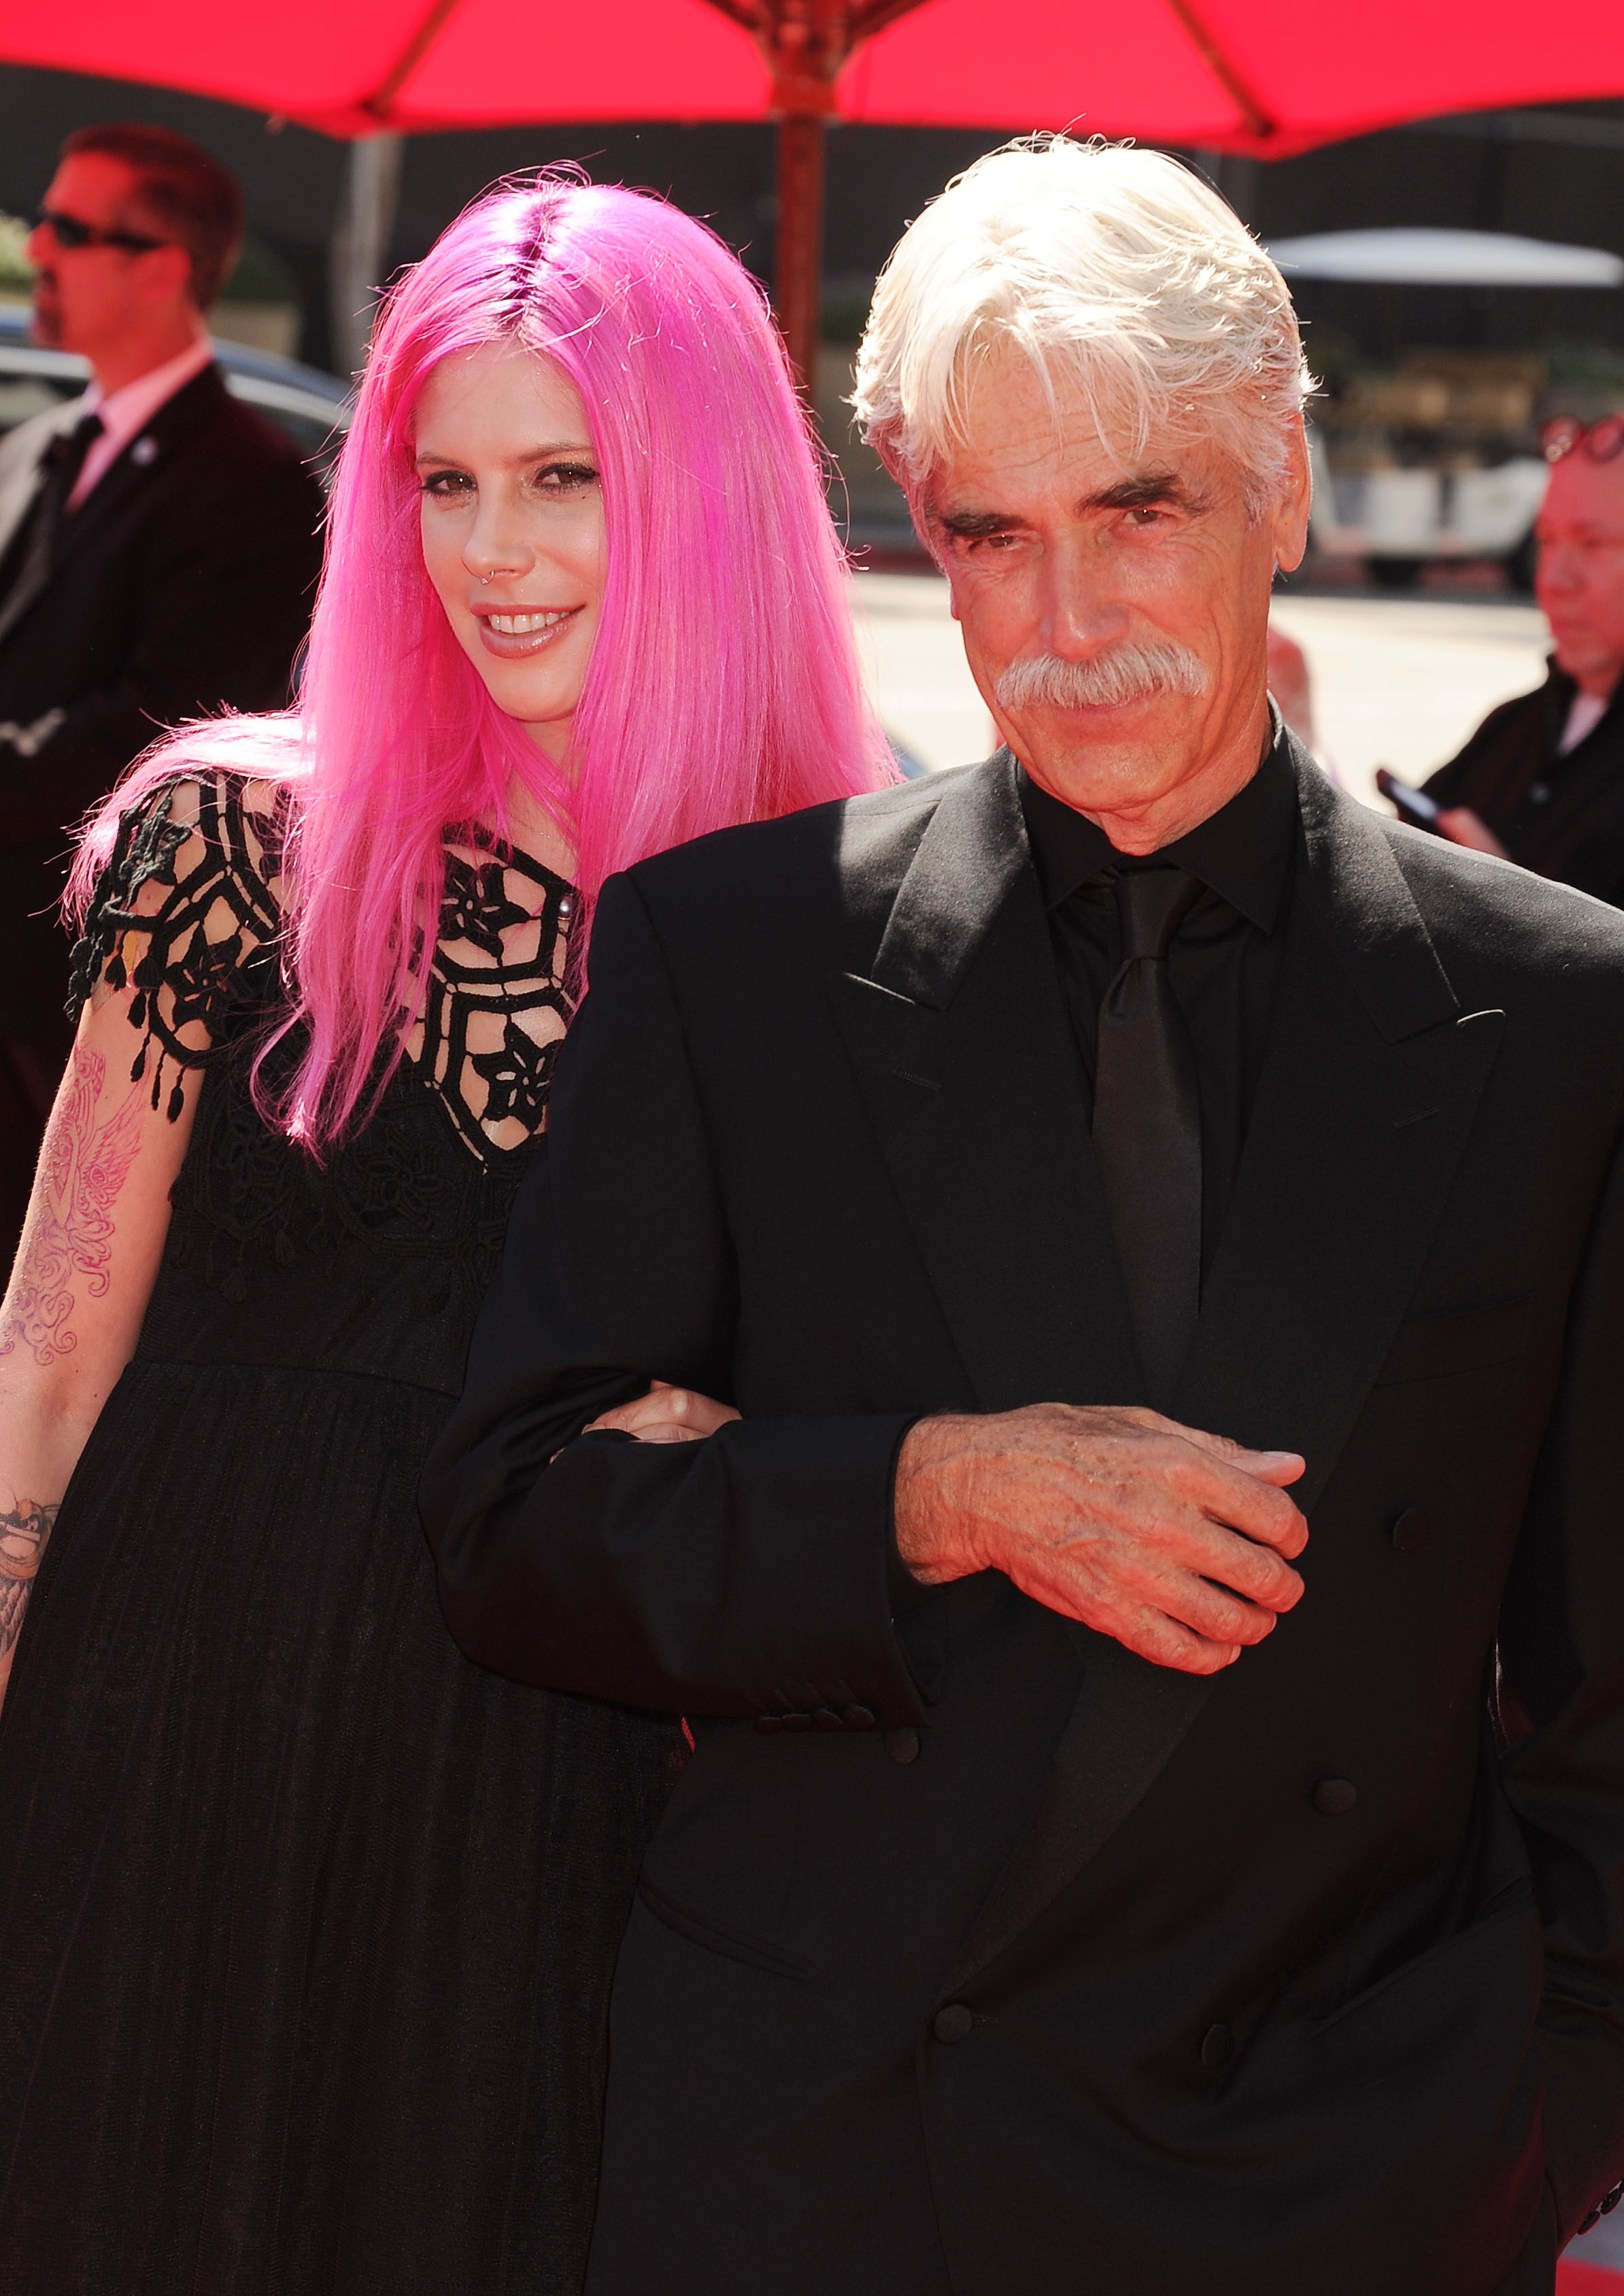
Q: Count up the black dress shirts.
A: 1